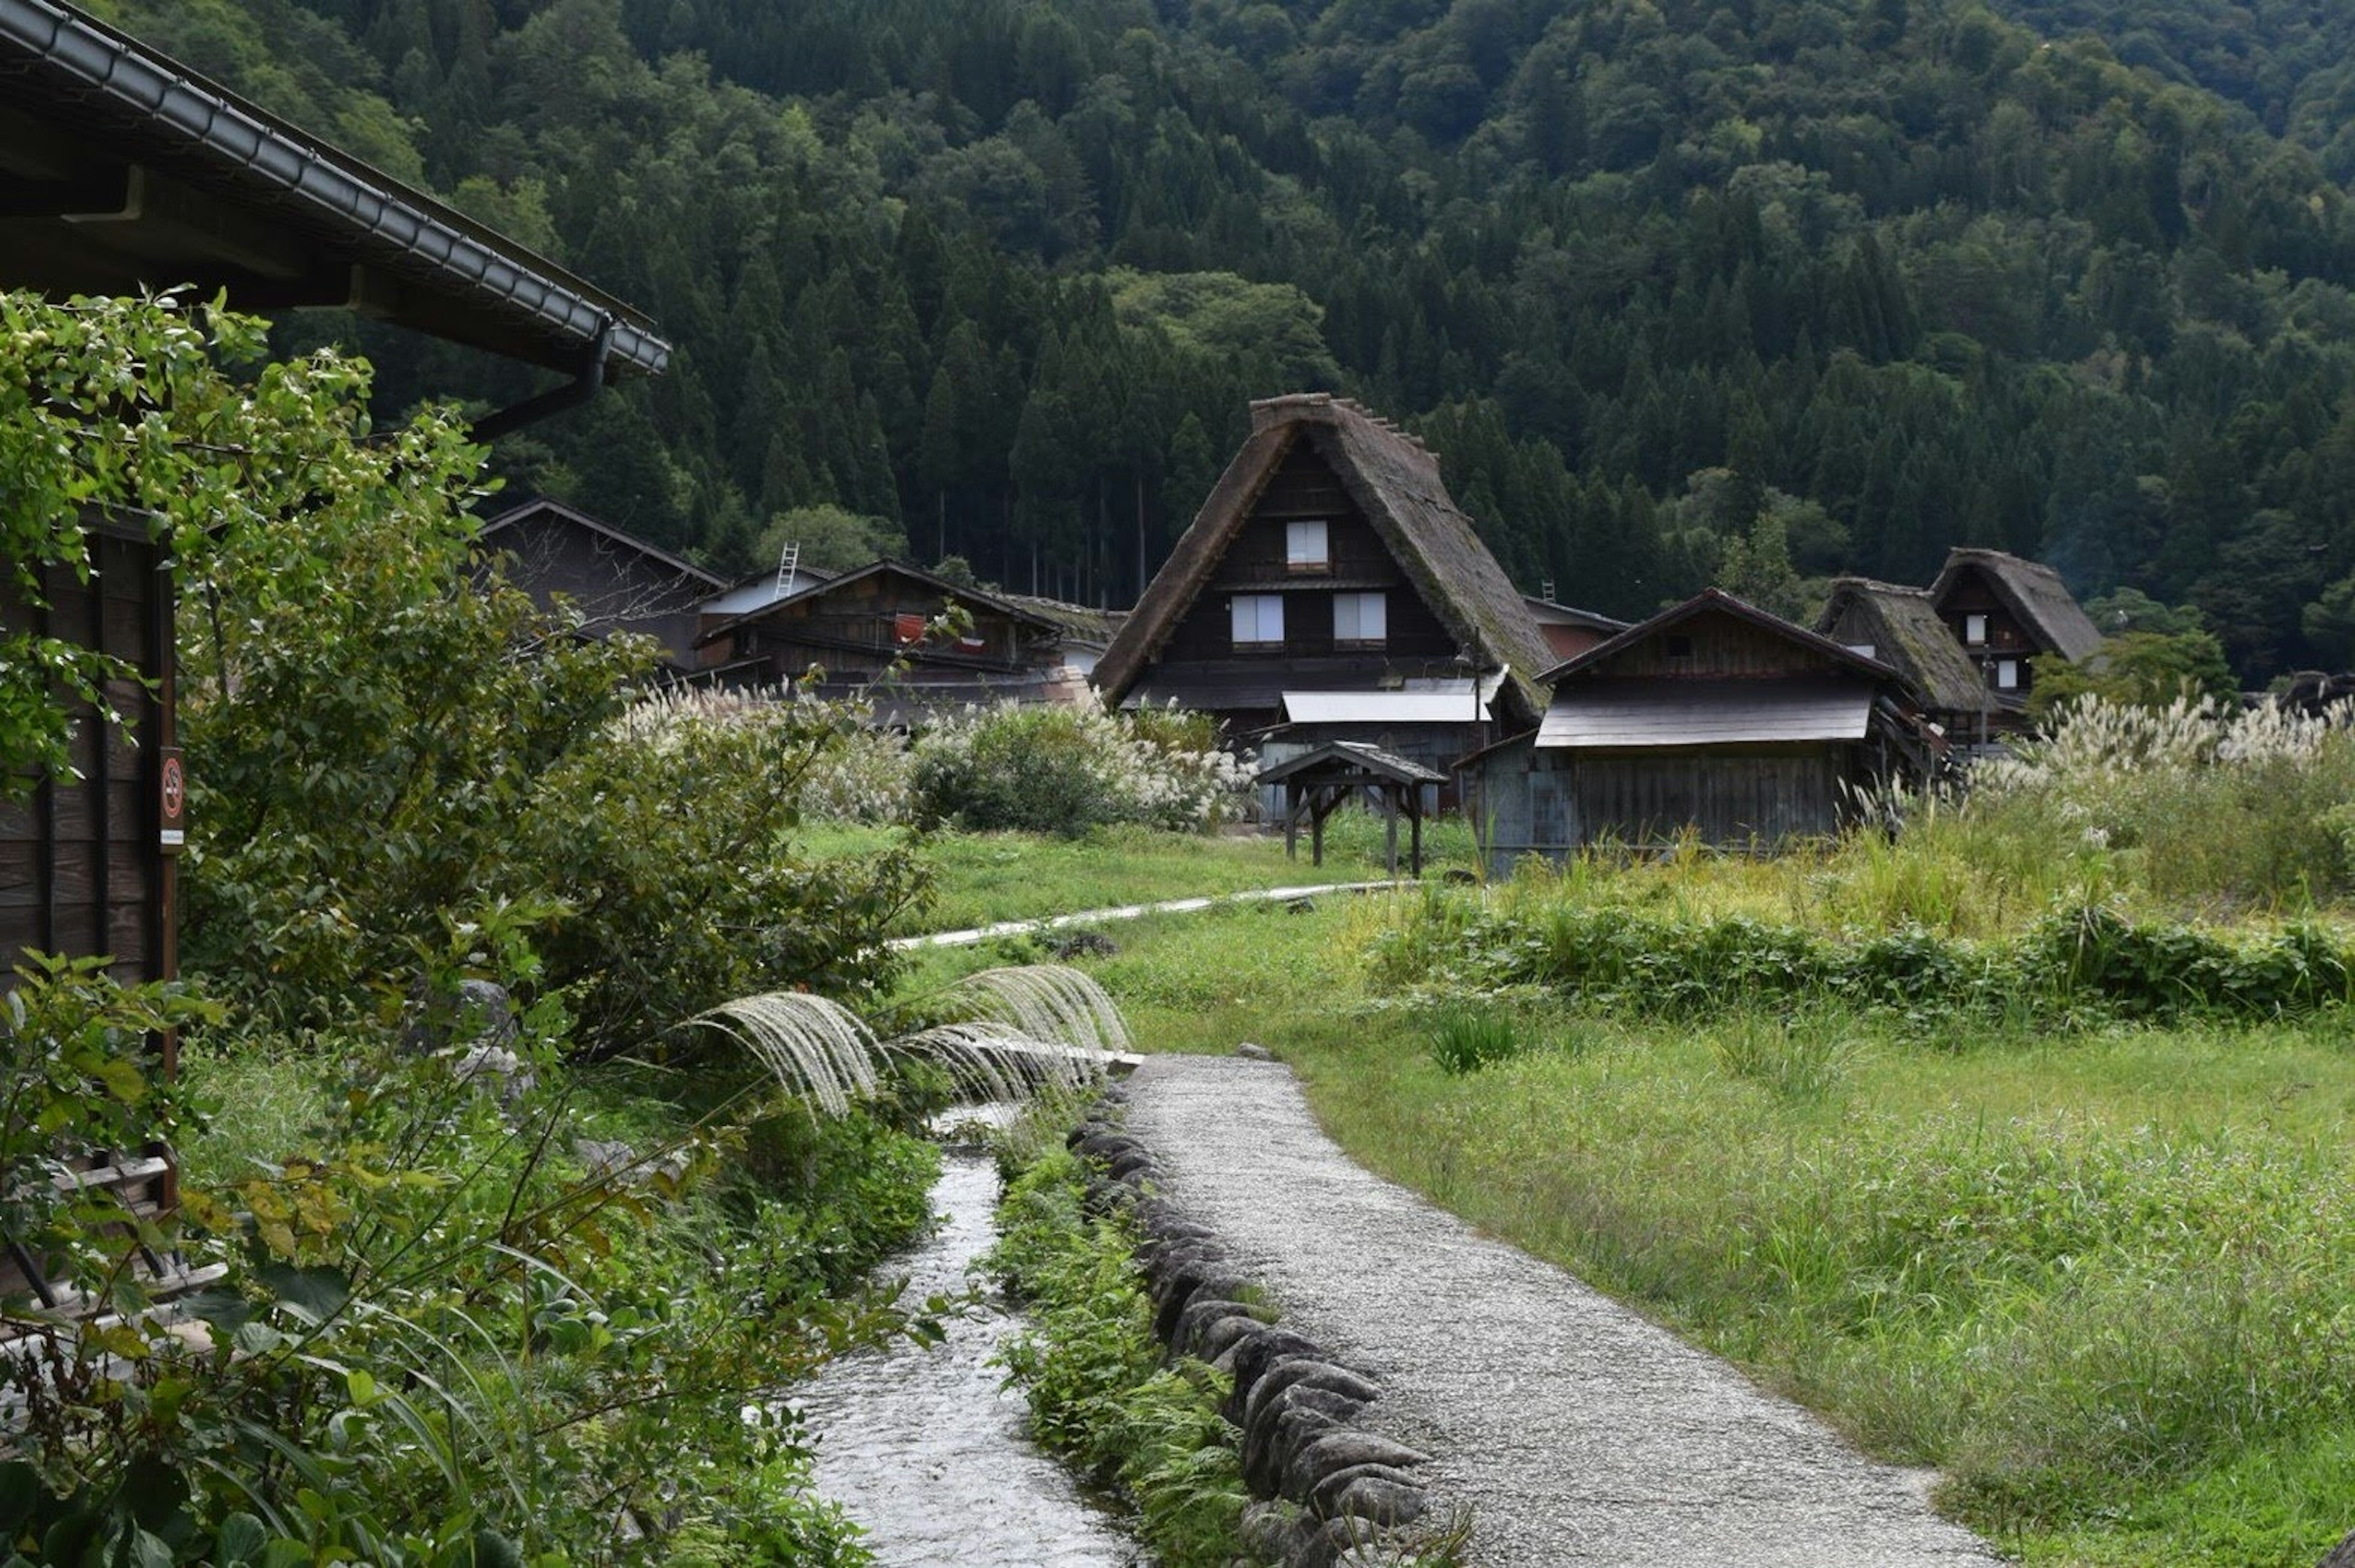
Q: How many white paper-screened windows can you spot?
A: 5